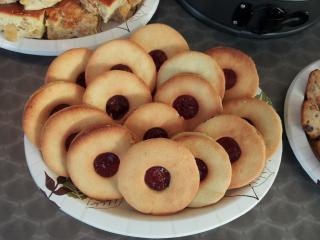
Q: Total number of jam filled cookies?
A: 15